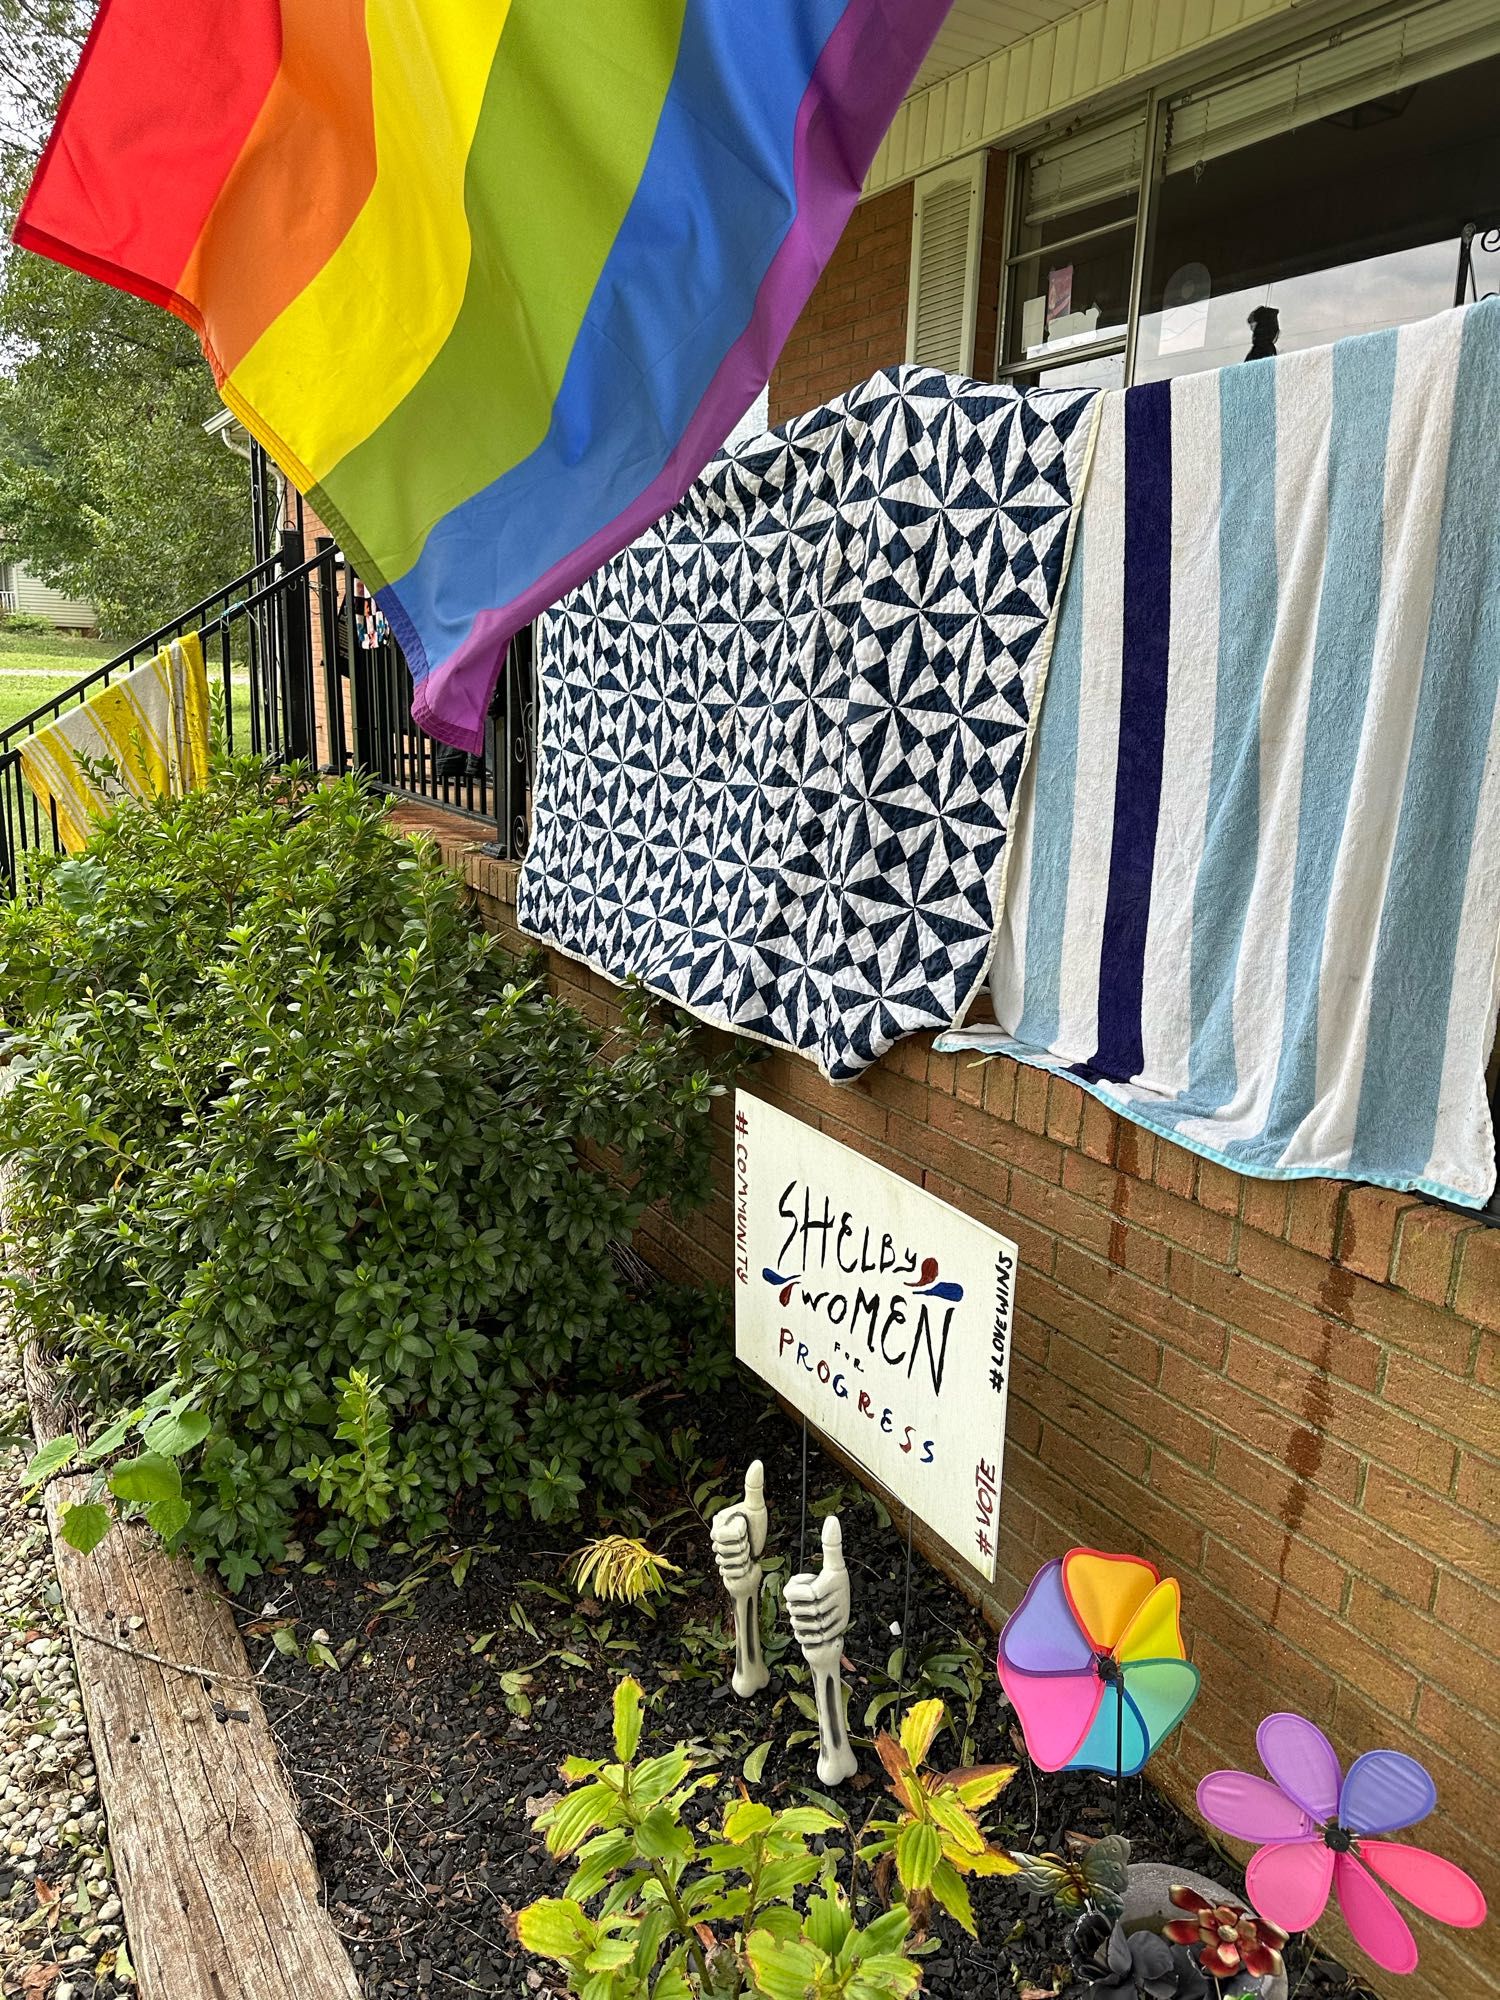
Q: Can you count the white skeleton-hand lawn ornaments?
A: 2